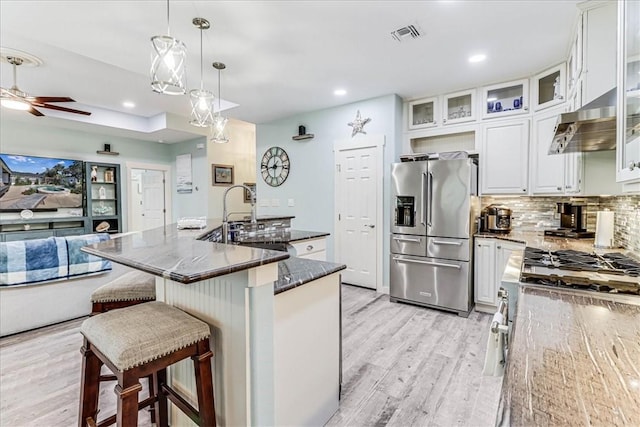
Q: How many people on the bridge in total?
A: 0